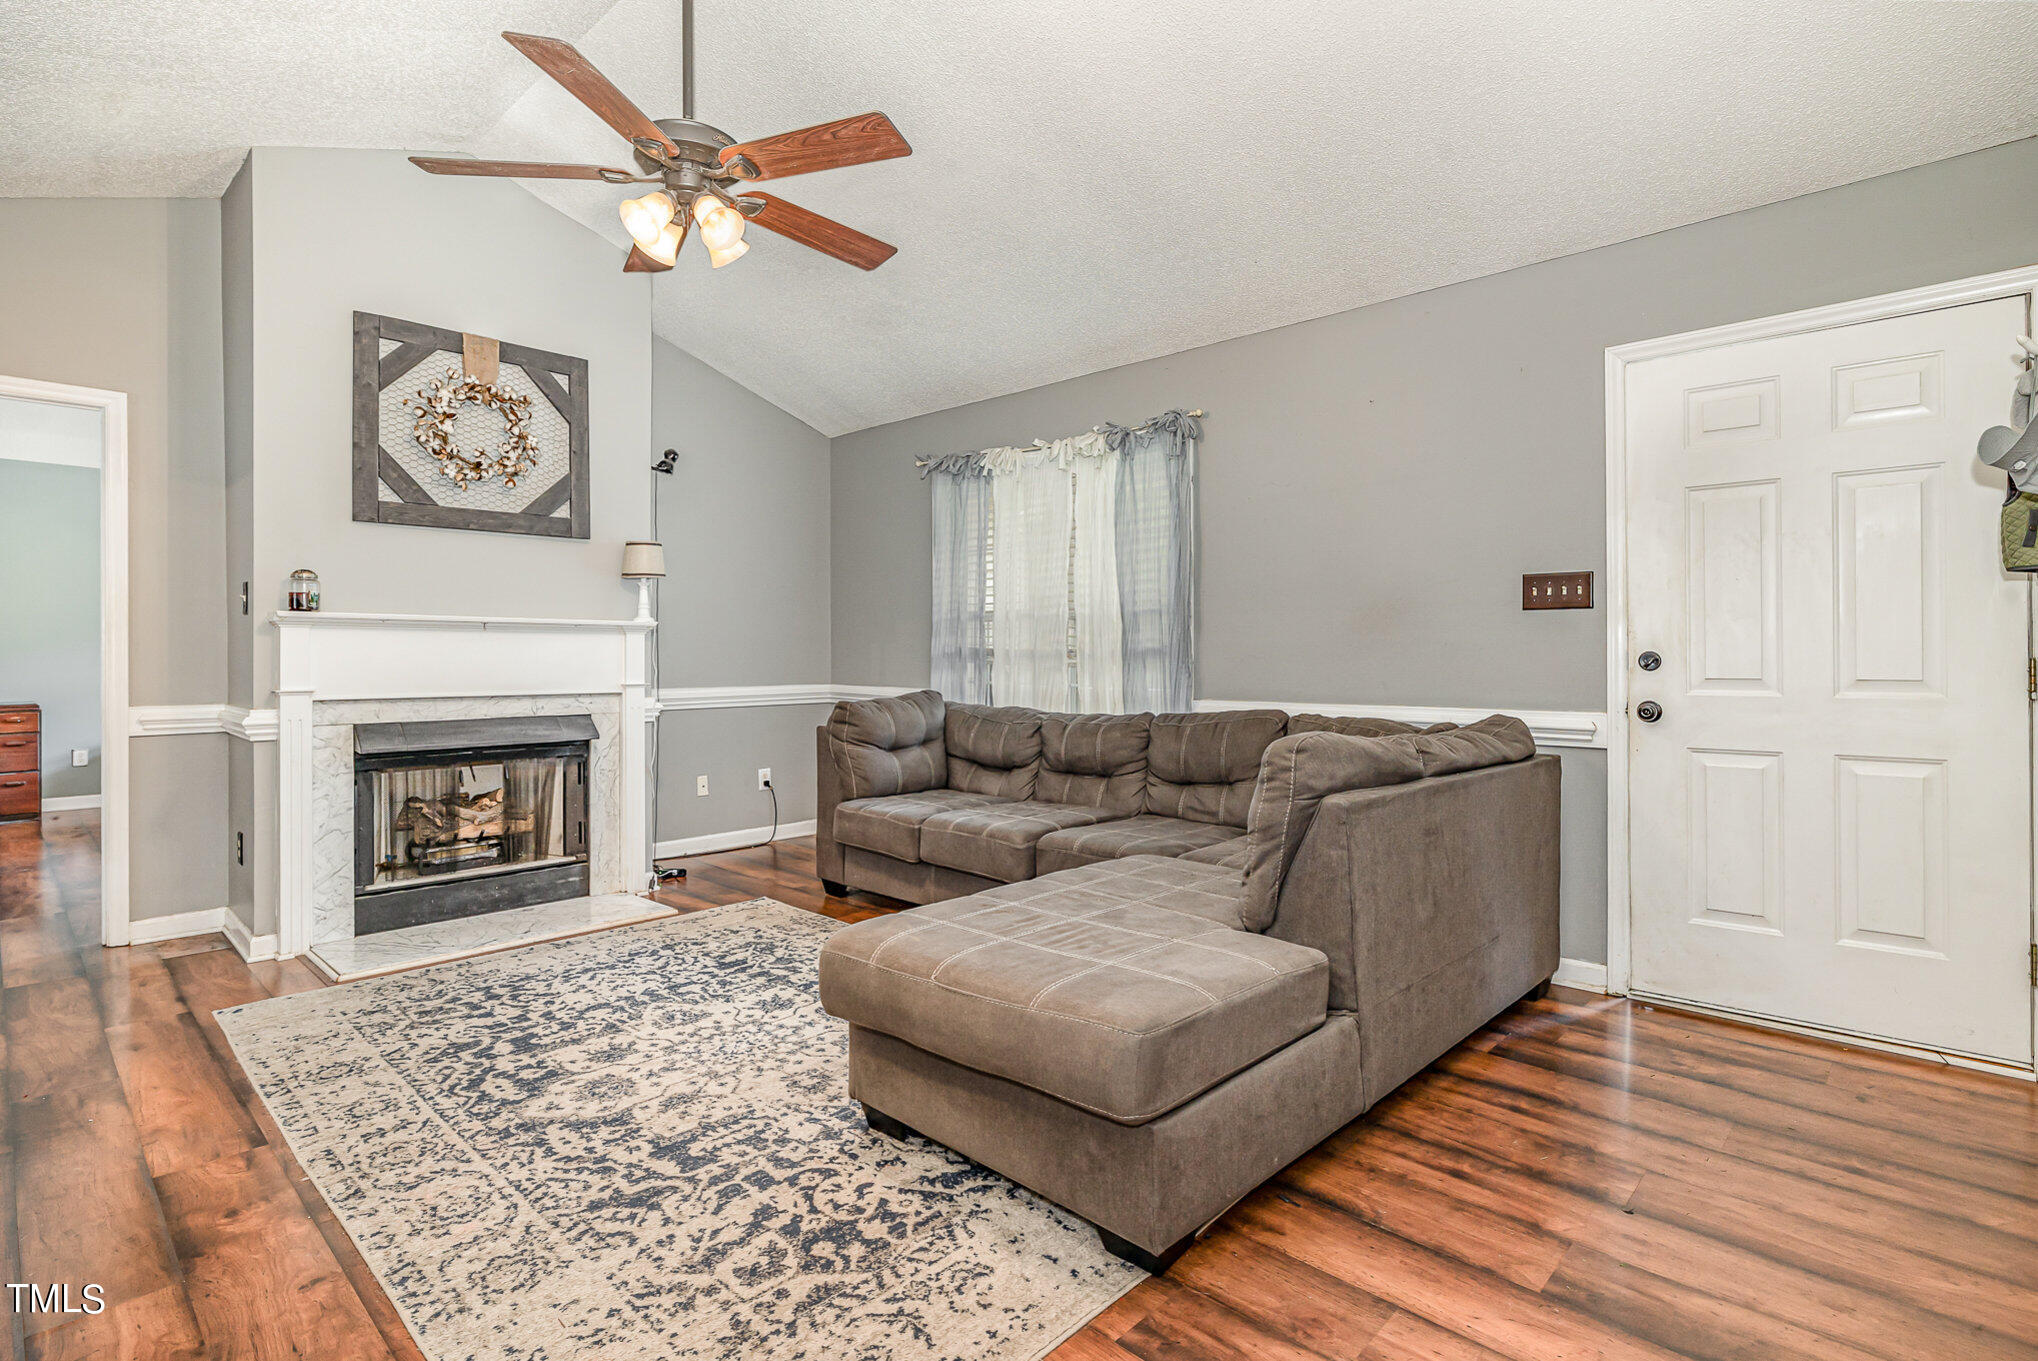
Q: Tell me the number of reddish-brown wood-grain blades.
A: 5